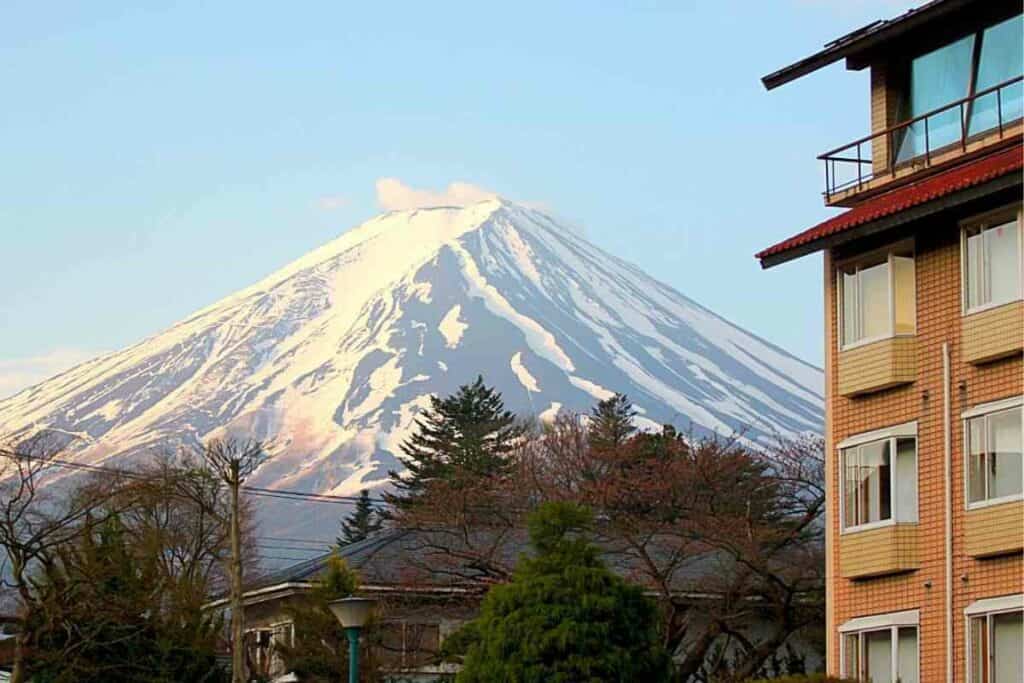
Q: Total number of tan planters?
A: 4